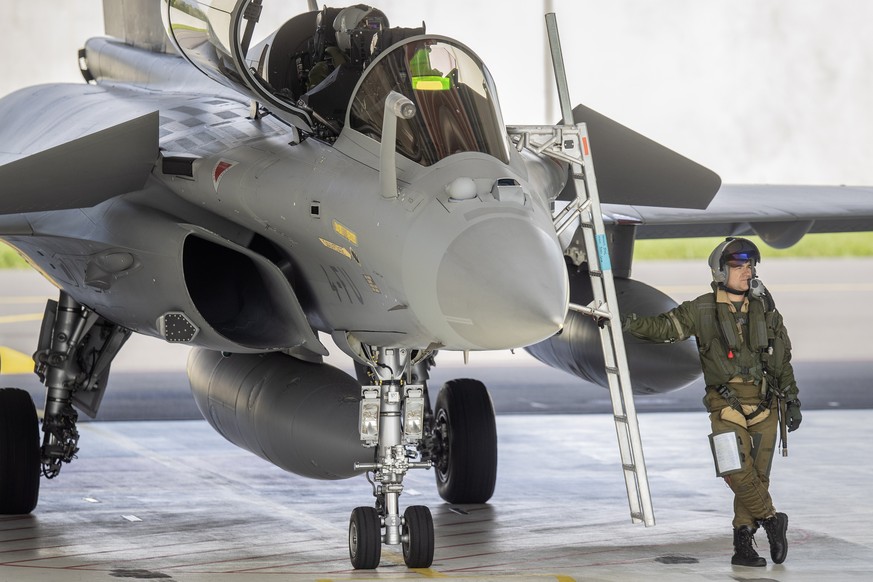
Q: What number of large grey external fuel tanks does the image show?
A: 2